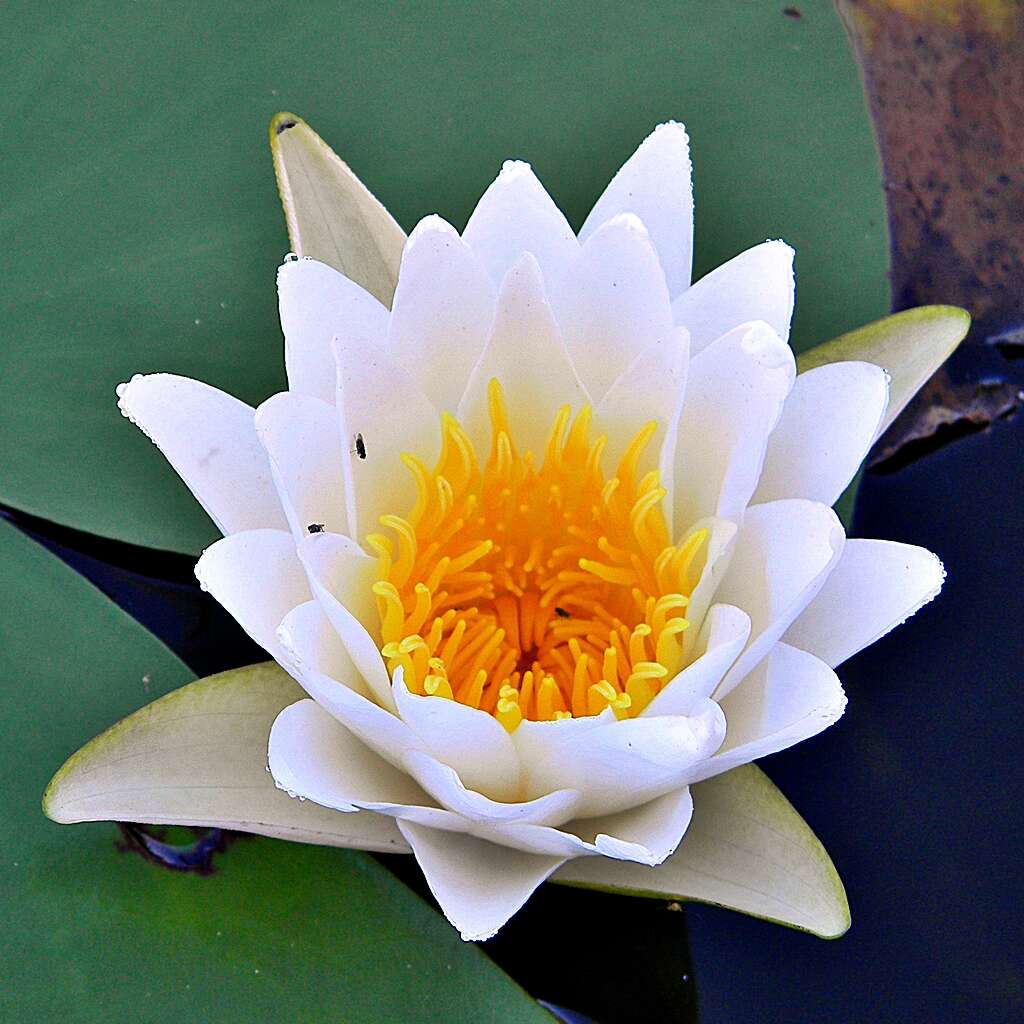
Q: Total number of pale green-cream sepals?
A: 4